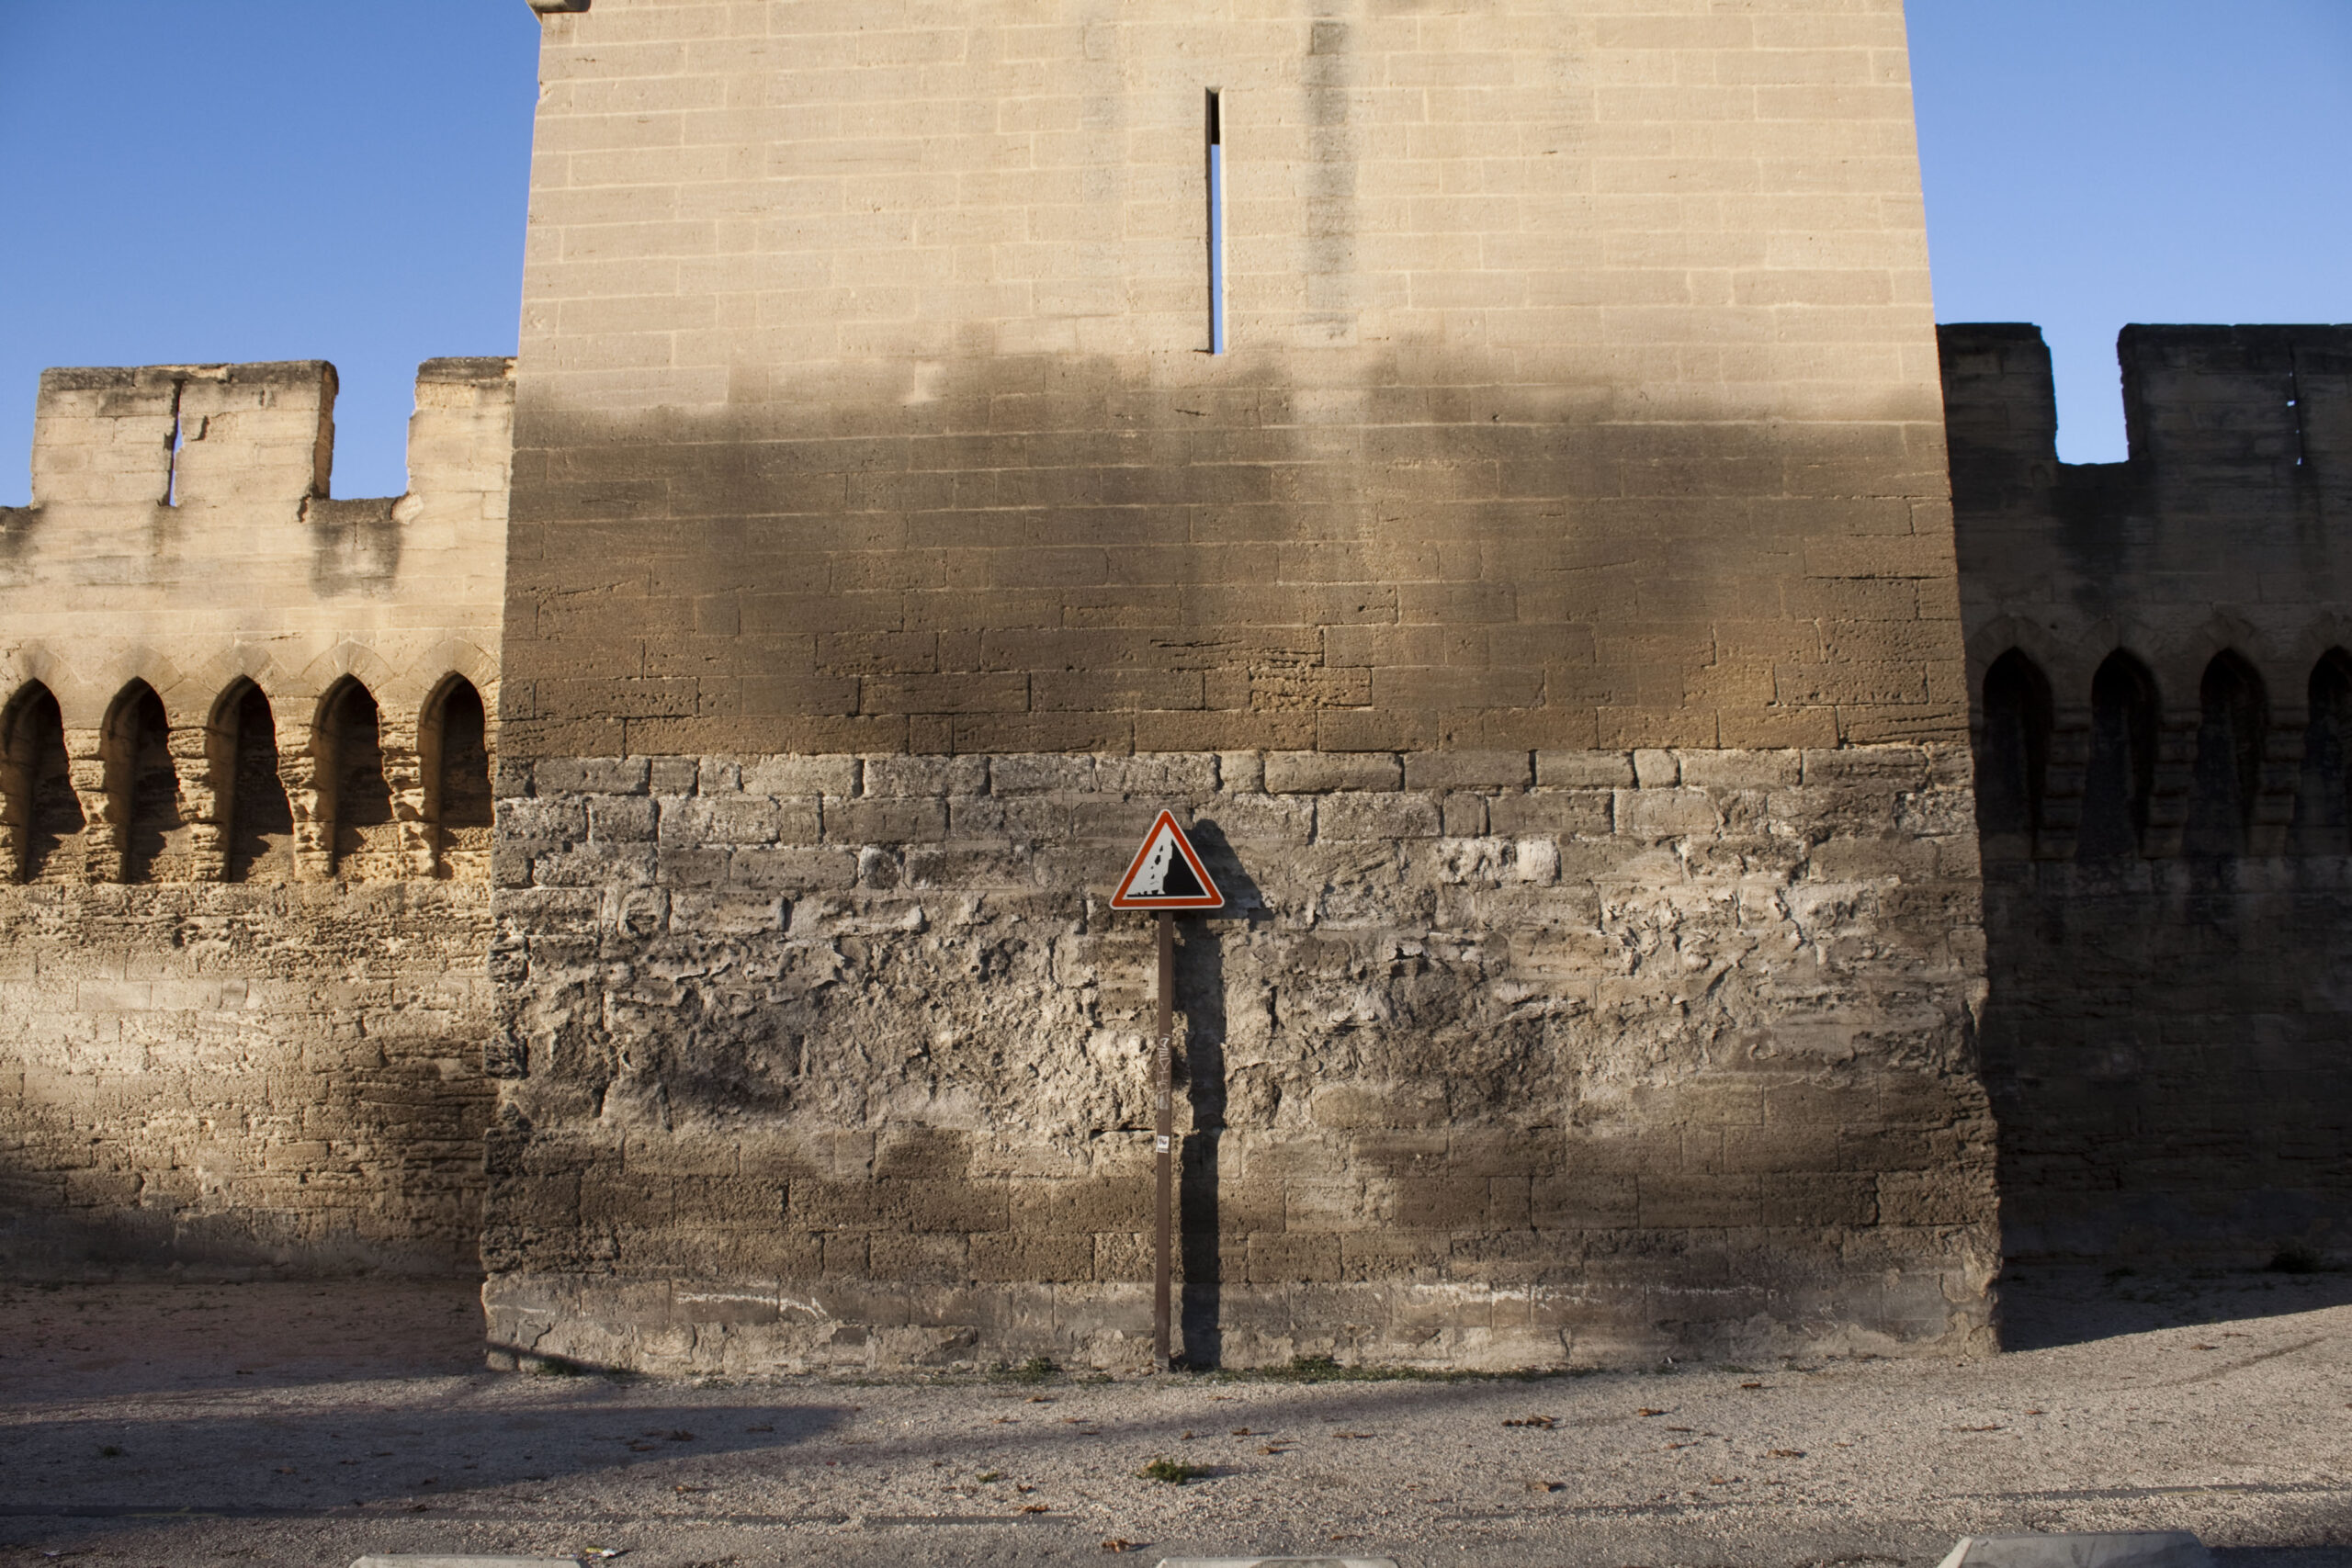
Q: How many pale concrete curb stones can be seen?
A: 3